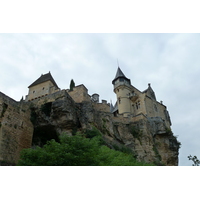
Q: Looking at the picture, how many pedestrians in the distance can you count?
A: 0